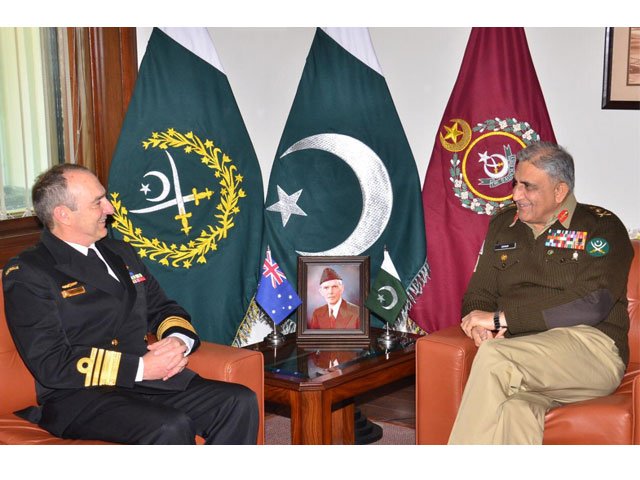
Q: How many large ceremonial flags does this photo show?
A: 3